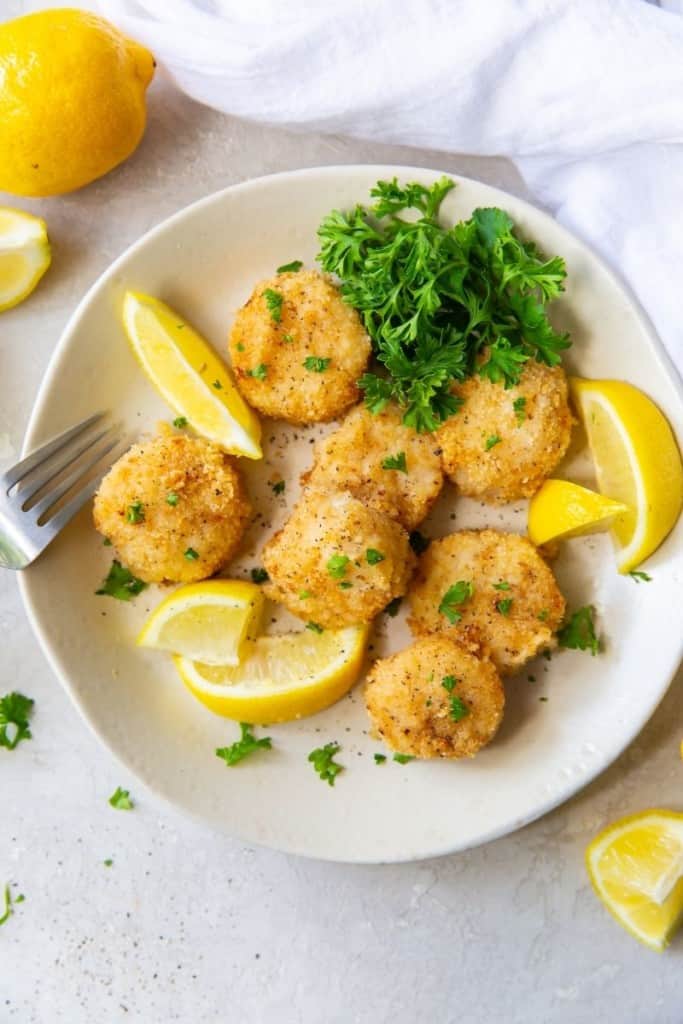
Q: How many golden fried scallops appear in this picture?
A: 7